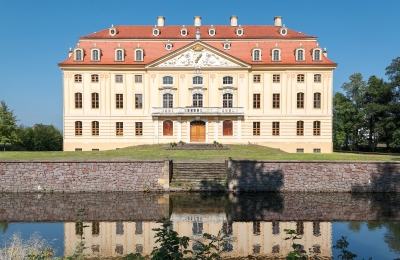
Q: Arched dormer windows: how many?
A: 8